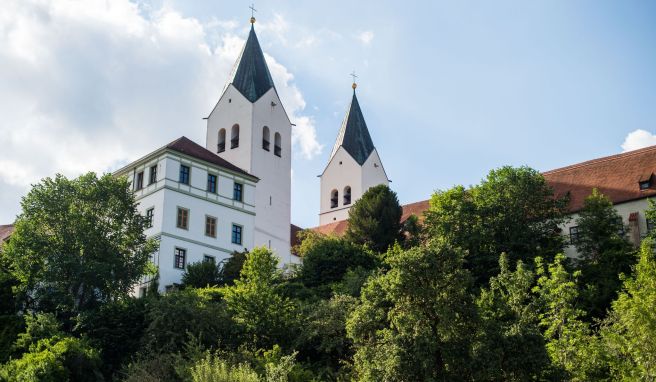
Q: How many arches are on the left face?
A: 2